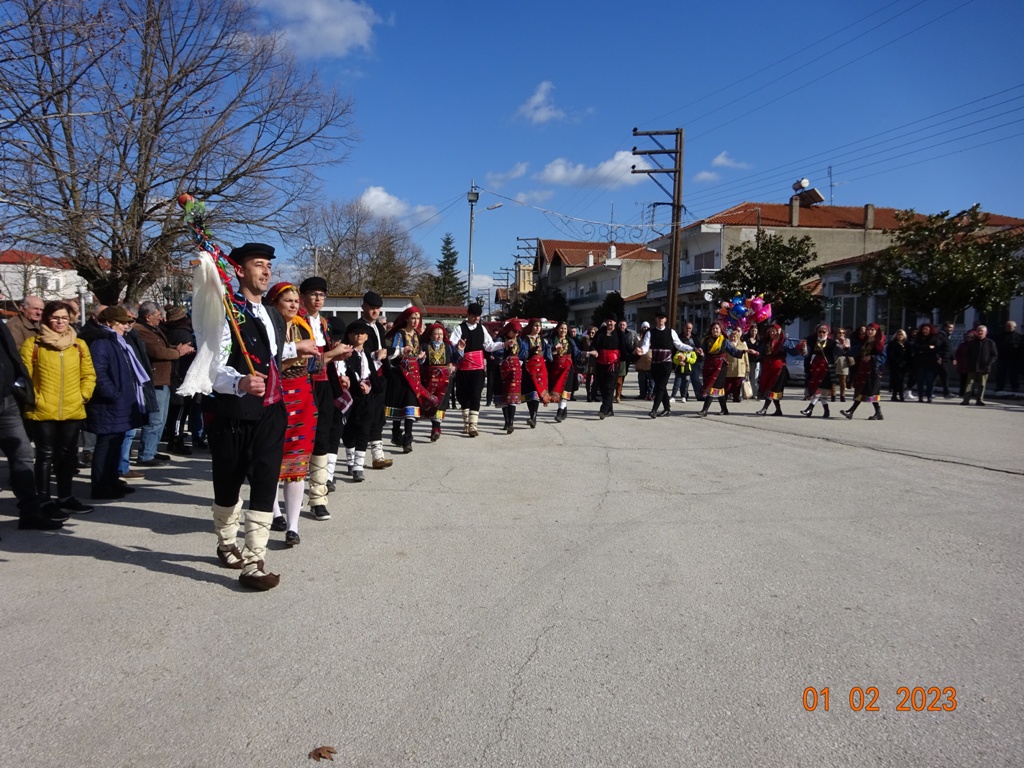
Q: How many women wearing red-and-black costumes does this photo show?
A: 10